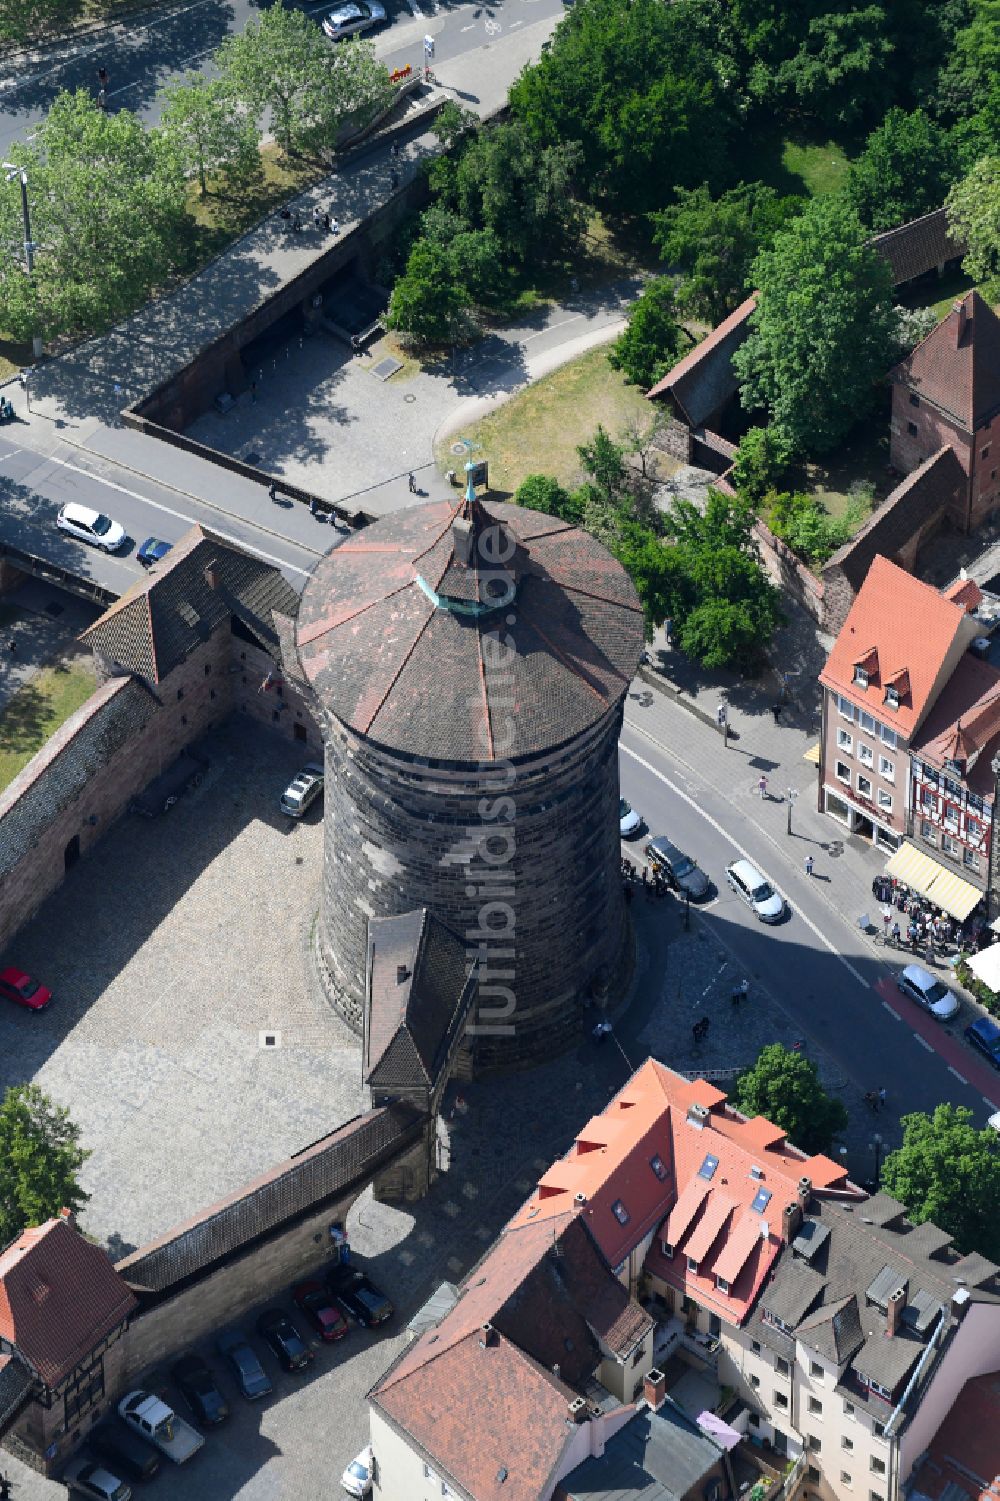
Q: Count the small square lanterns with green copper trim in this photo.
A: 1